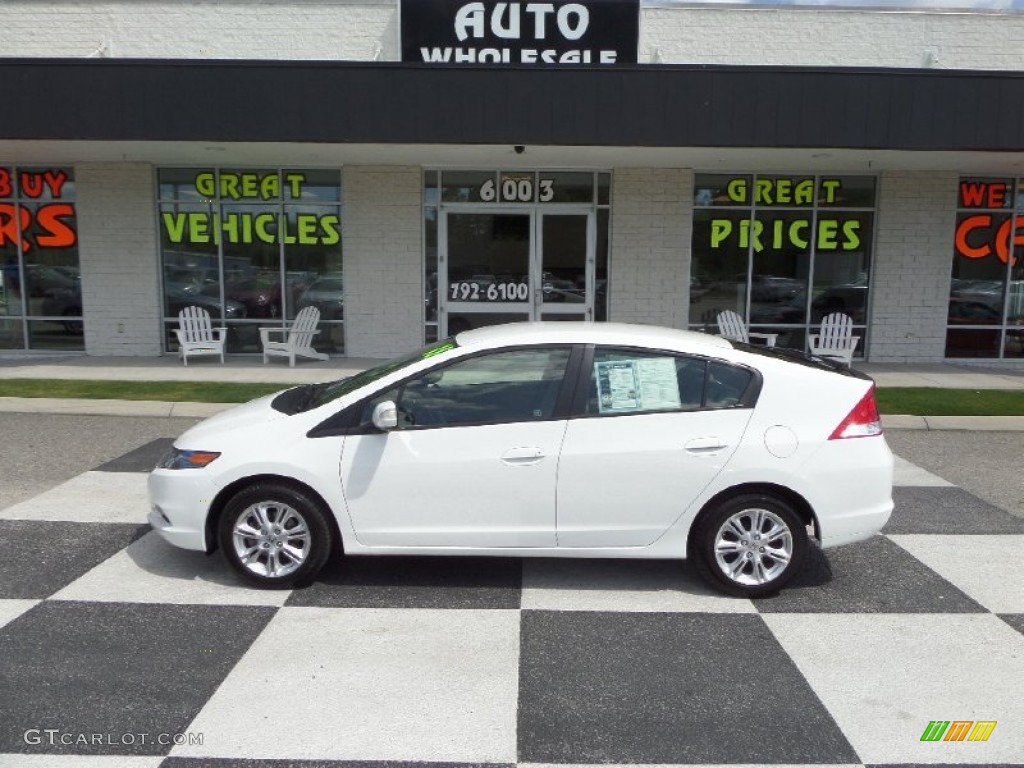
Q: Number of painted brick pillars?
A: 4